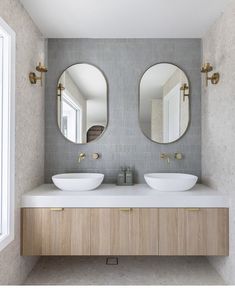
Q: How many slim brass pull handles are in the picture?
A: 3